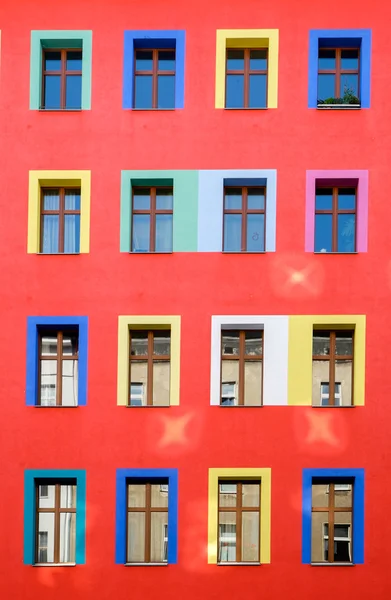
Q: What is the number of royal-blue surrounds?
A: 5